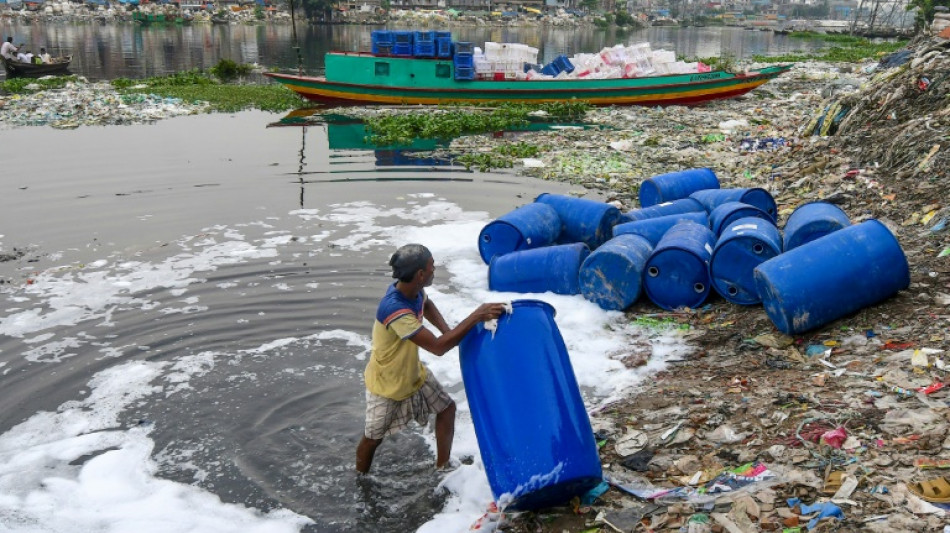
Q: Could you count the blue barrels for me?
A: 14